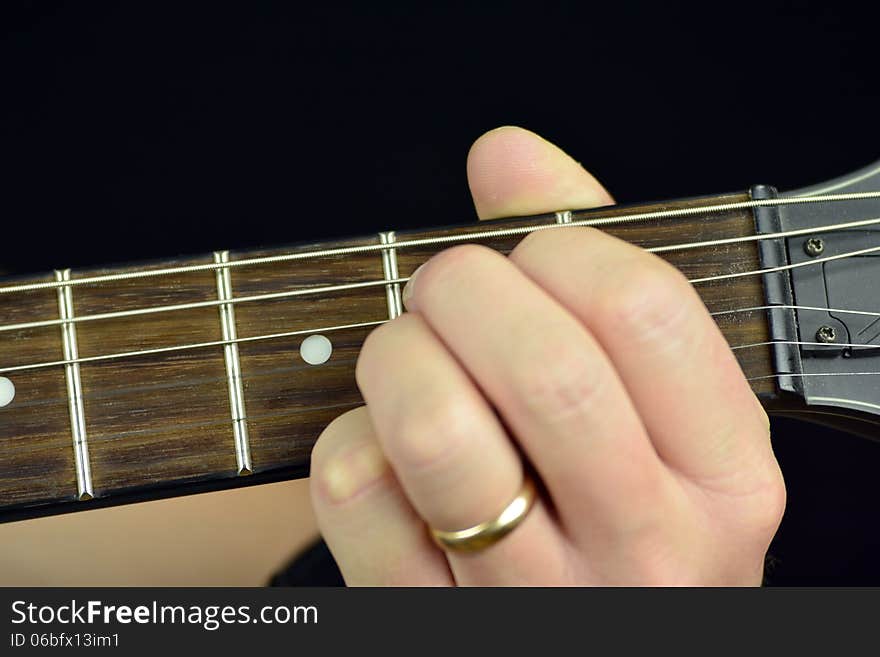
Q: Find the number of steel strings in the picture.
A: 6